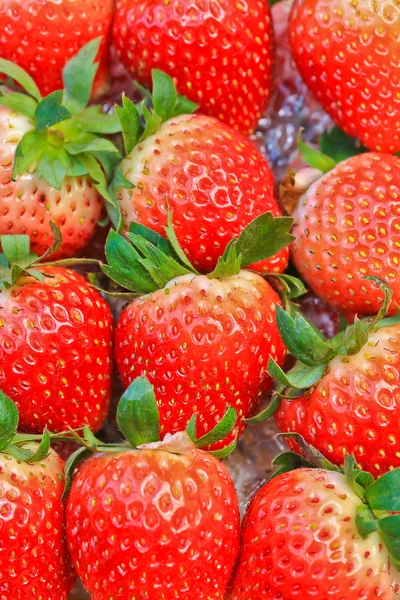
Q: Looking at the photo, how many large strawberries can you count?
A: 12